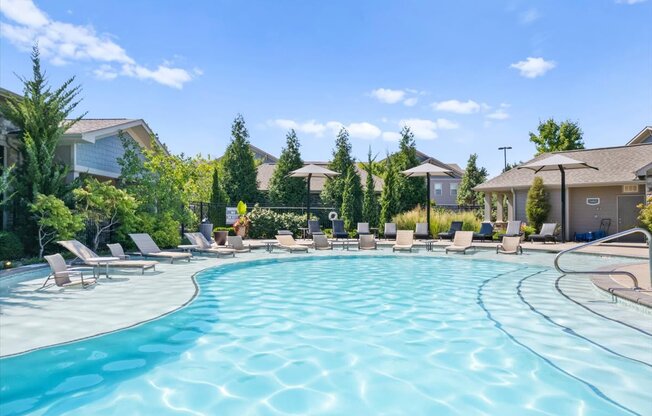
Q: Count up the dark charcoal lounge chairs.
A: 4